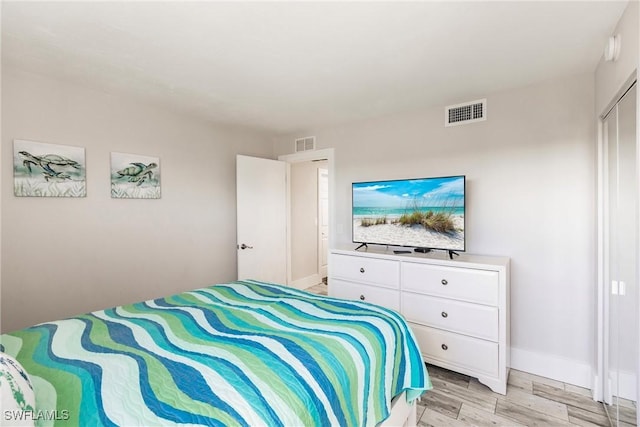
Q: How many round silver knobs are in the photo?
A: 5